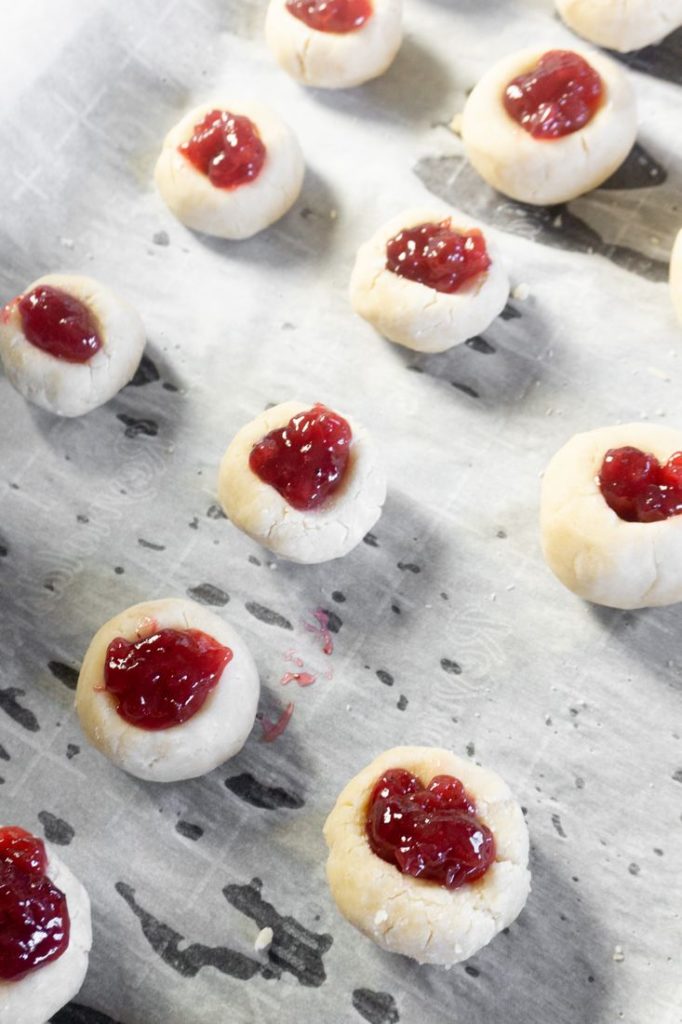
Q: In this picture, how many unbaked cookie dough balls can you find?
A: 12